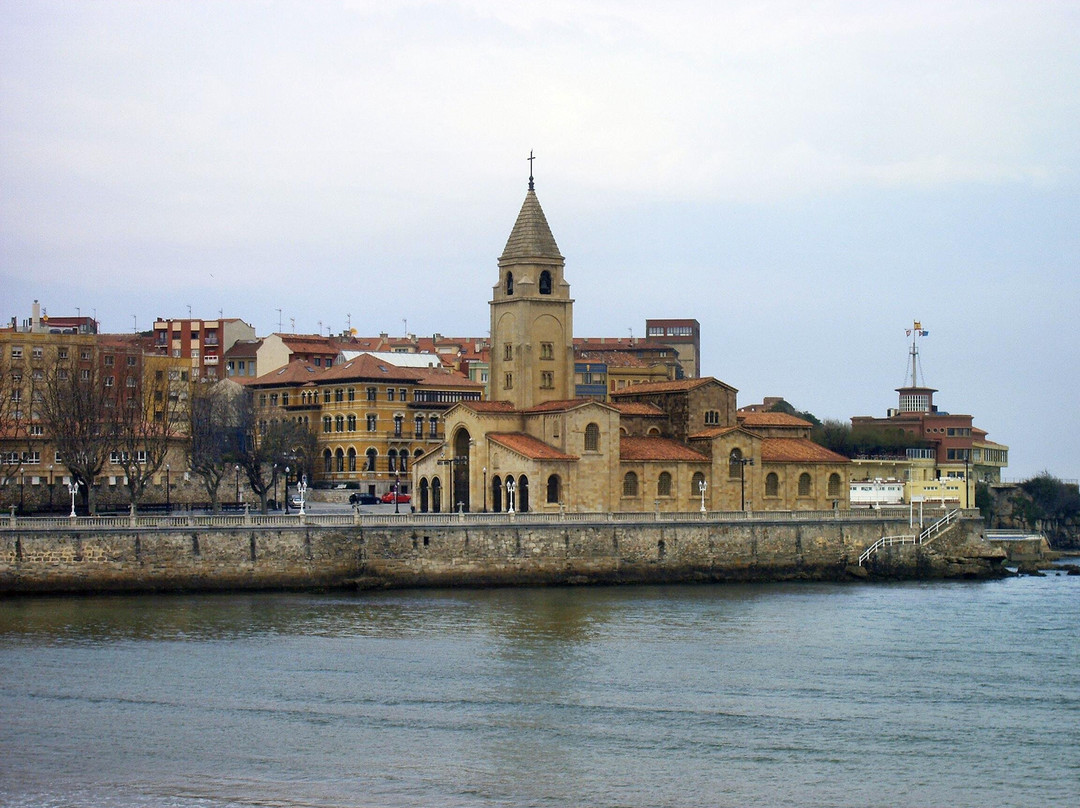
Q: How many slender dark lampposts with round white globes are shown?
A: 9